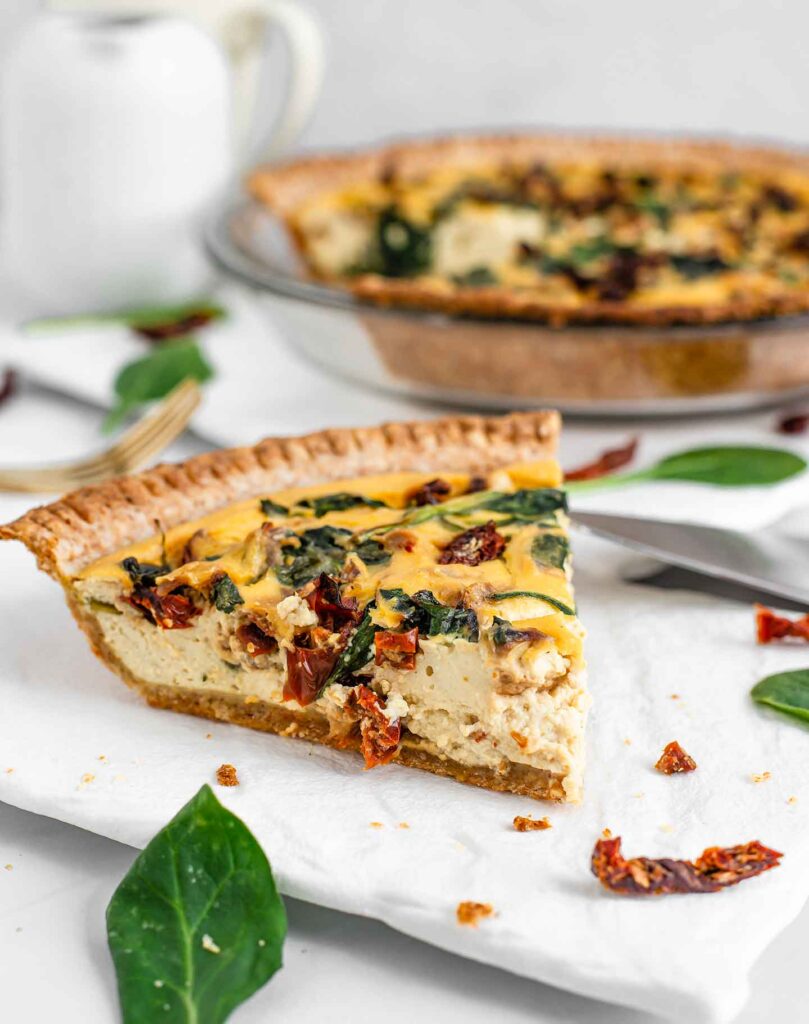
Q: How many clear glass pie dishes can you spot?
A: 1